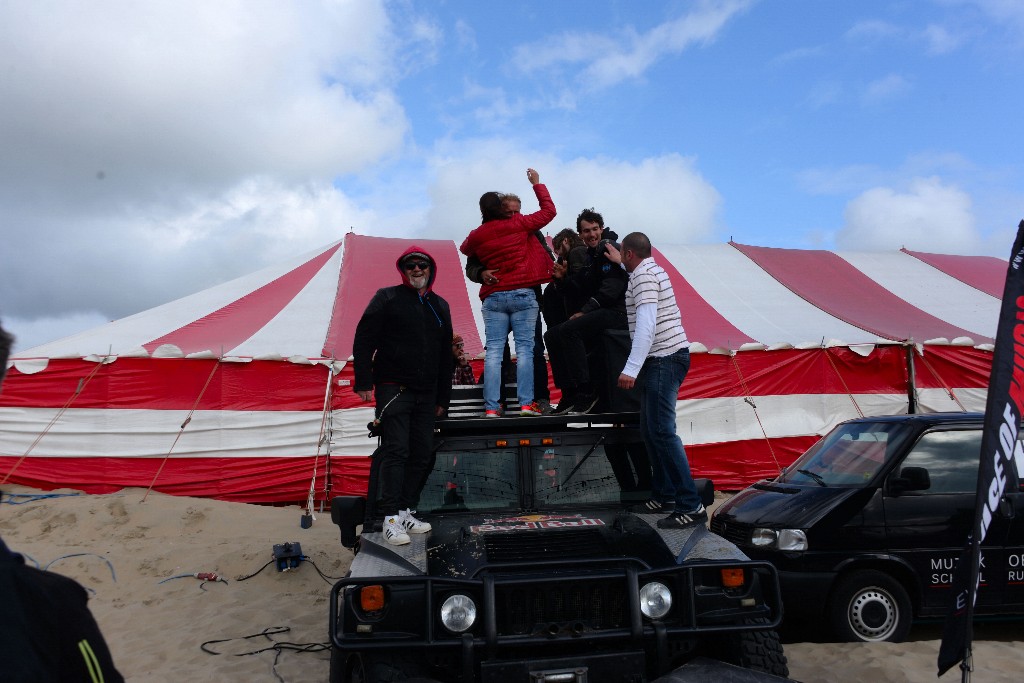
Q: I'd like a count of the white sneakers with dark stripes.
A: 2